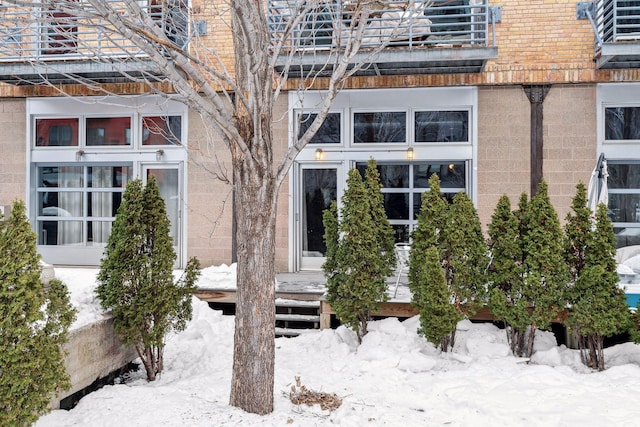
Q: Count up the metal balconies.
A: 3